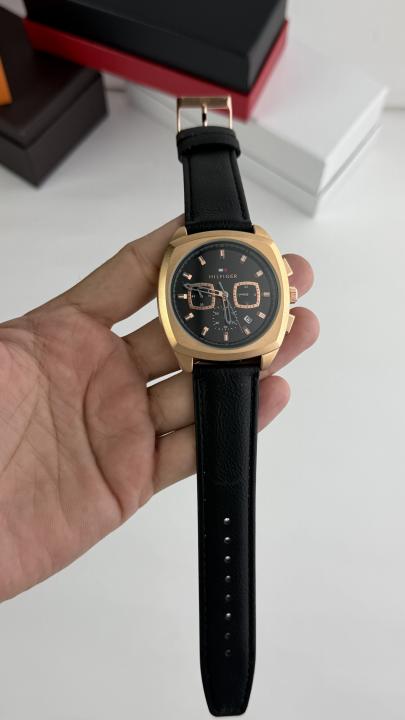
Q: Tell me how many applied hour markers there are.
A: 12